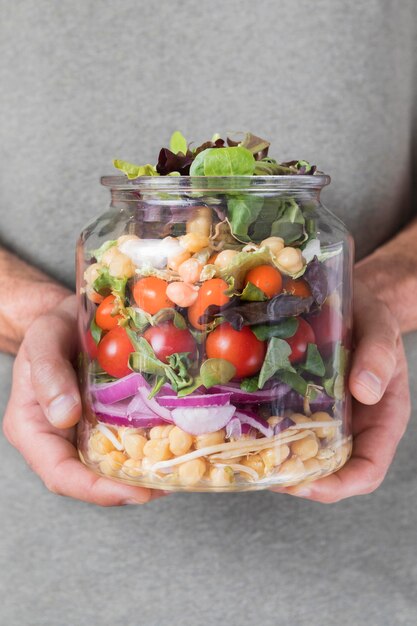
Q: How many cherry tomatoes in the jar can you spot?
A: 11